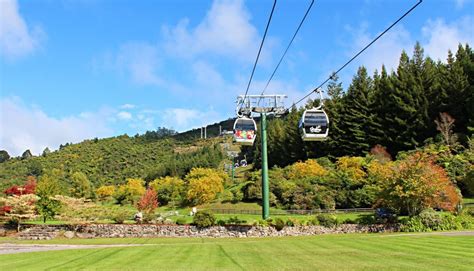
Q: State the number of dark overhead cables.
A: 3